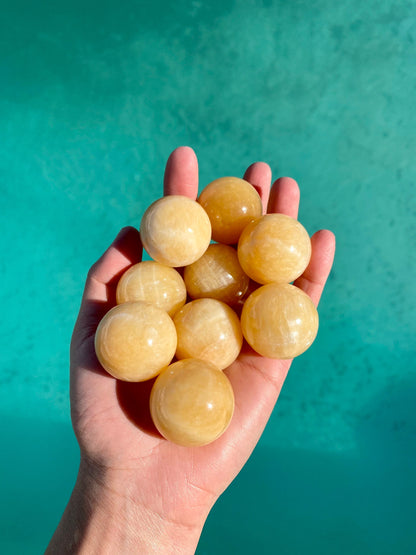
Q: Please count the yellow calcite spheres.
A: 9